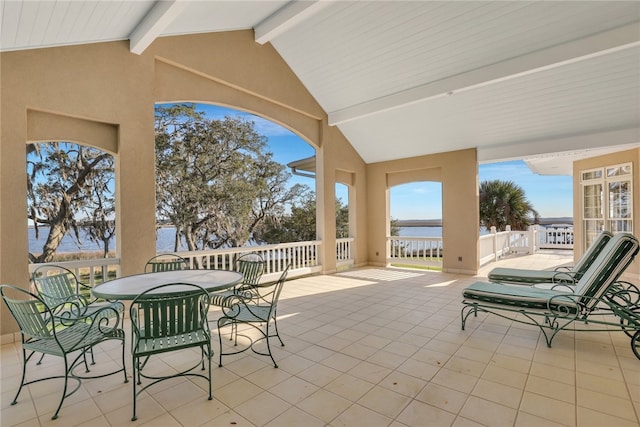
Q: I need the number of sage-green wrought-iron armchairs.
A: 6